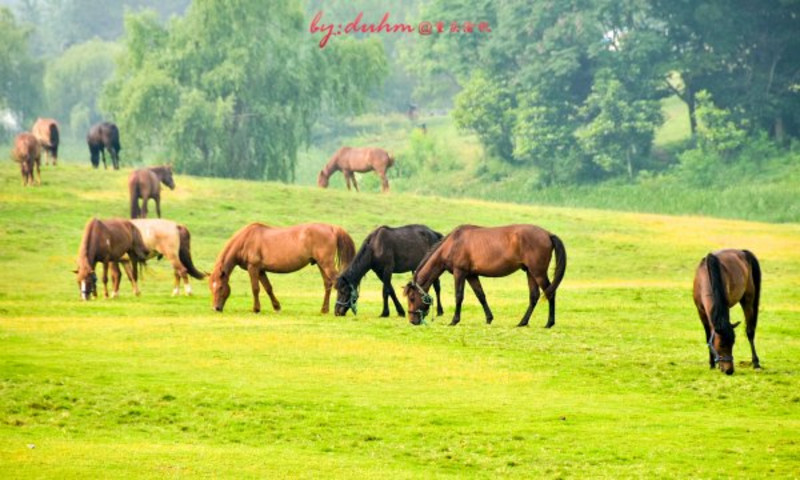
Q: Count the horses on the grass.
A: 11